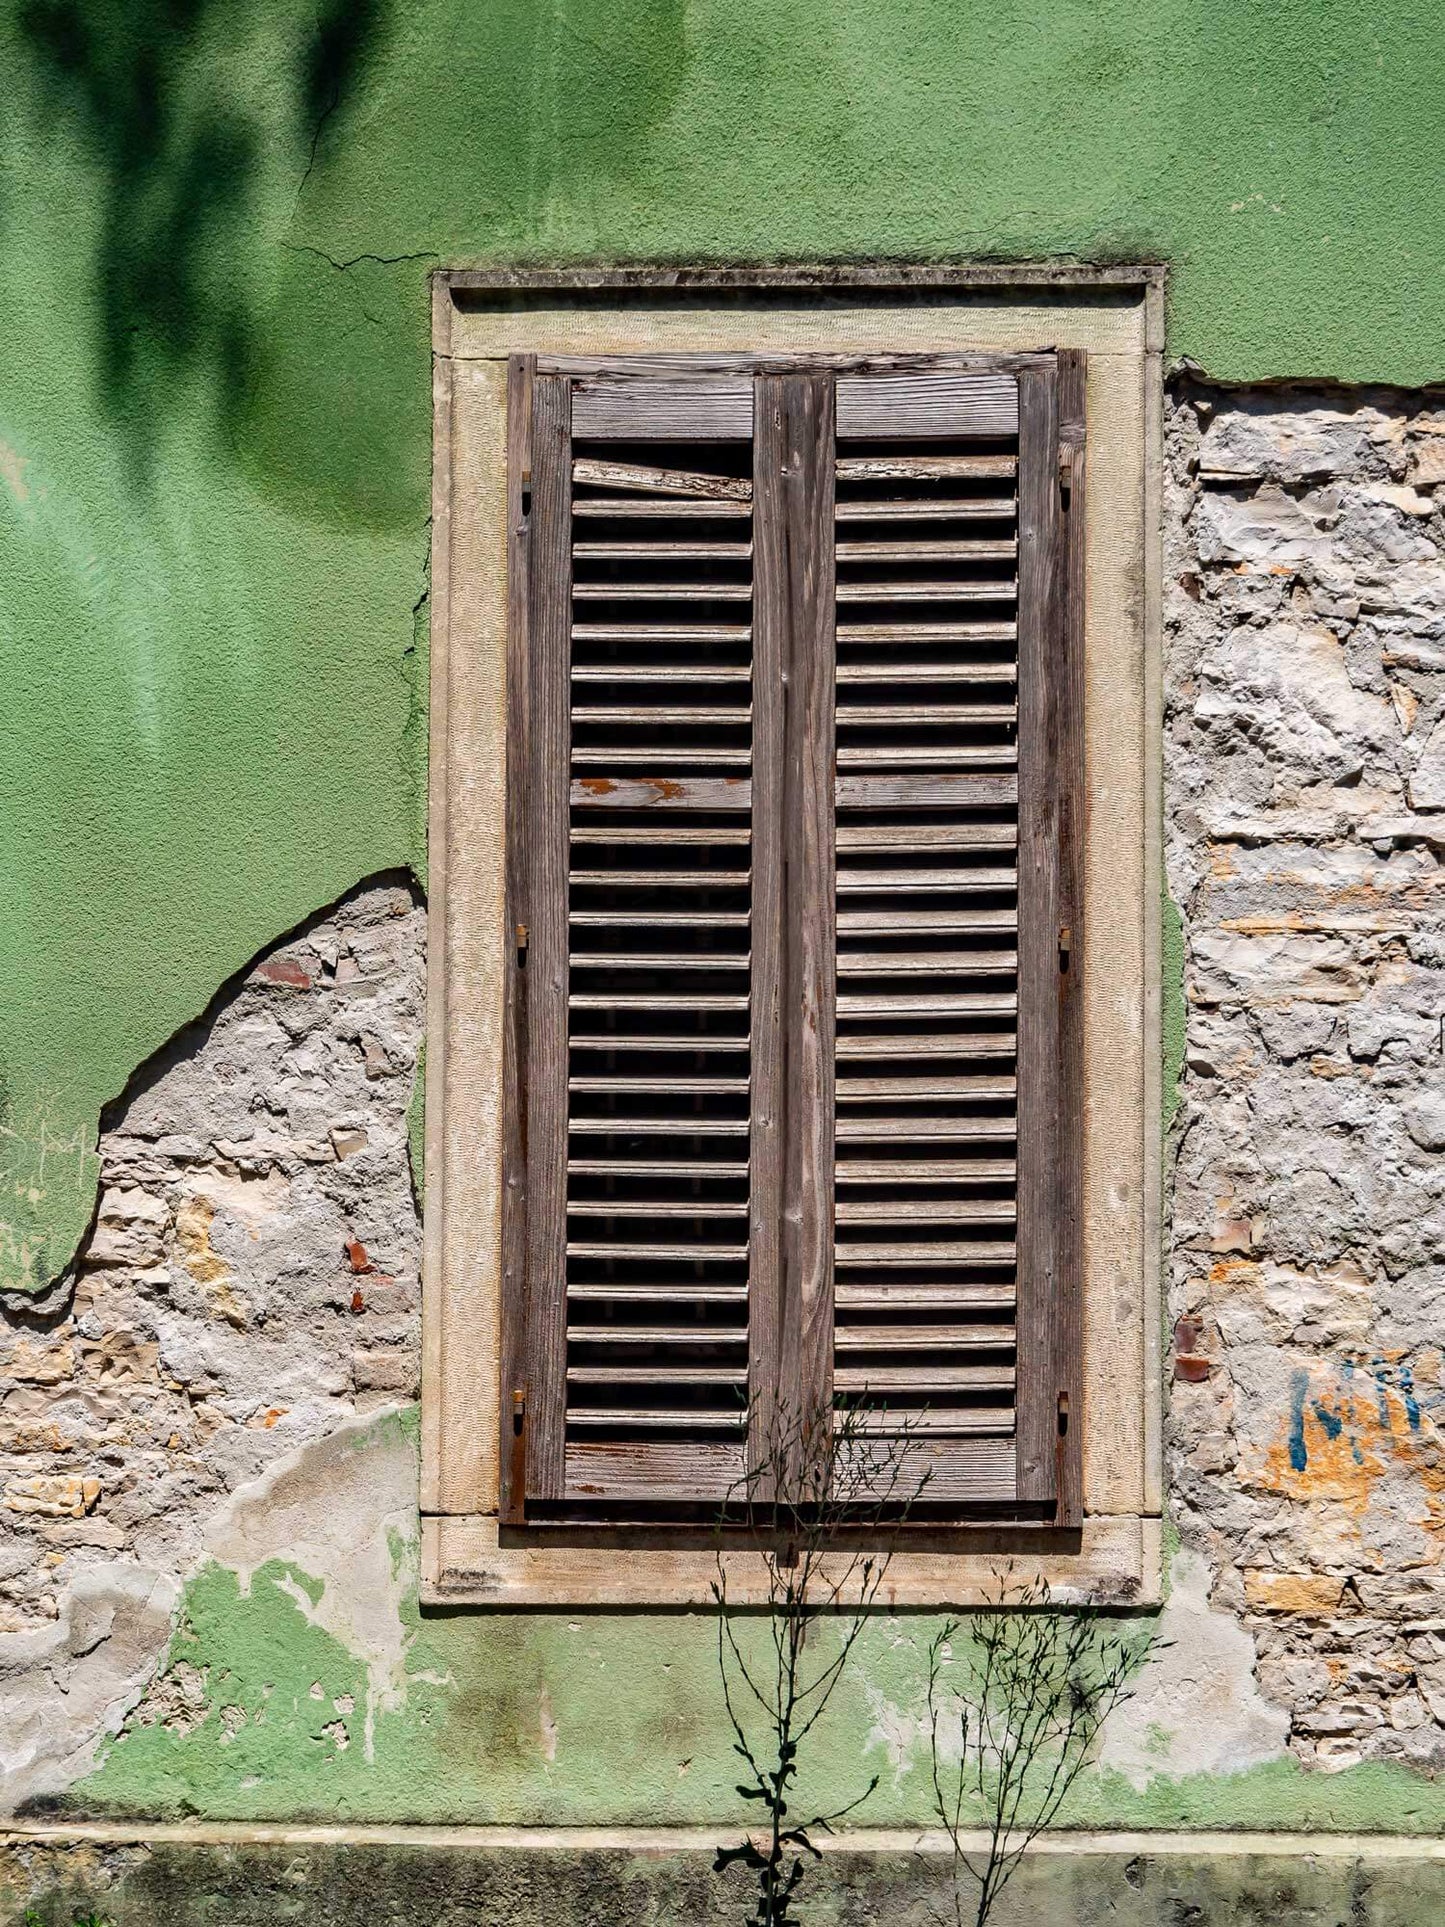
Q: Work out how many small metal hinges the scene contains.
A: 6